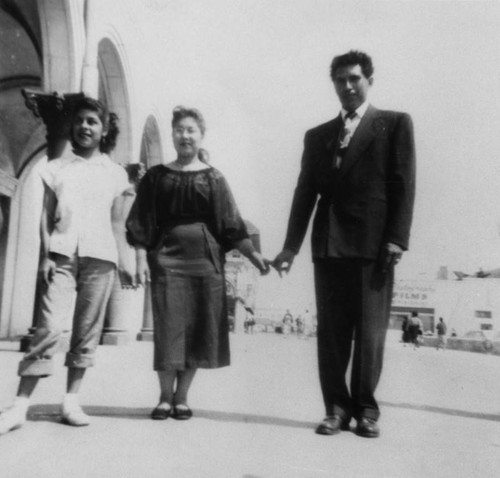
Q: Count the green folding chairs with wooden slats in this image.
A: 0